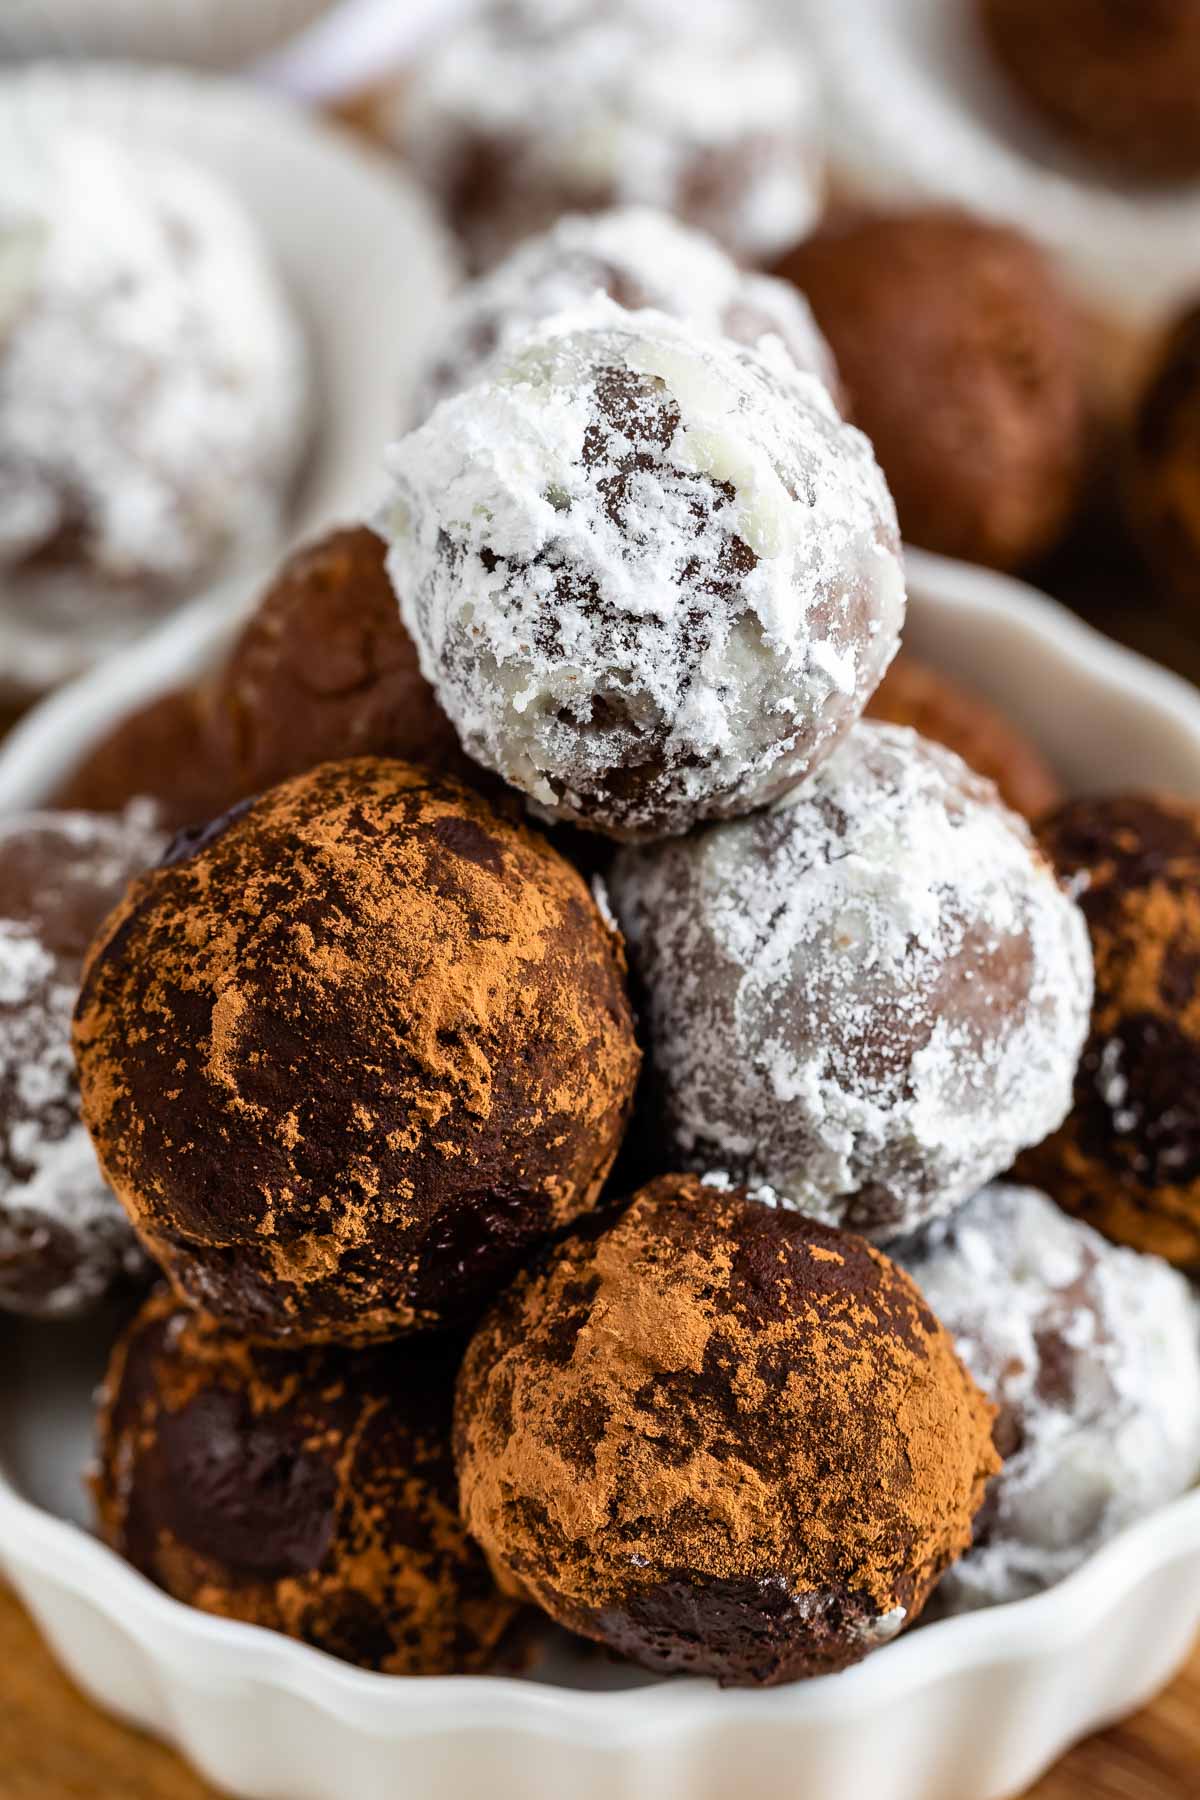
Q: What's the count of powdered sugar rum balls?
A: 7